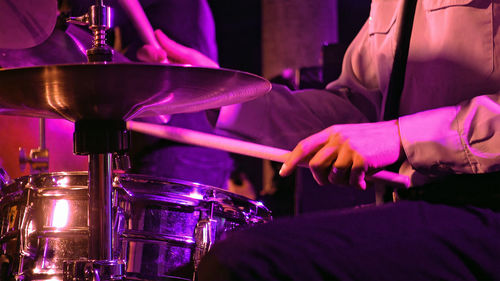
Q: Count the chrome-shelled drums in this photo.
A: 1